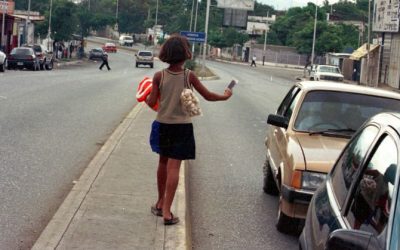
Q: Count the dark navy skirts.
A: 1